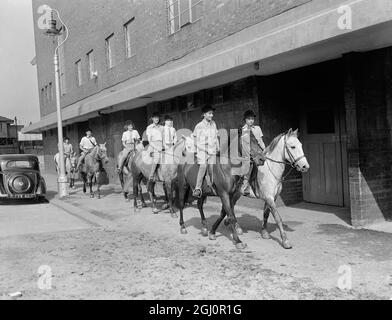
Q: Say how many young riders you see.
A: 7